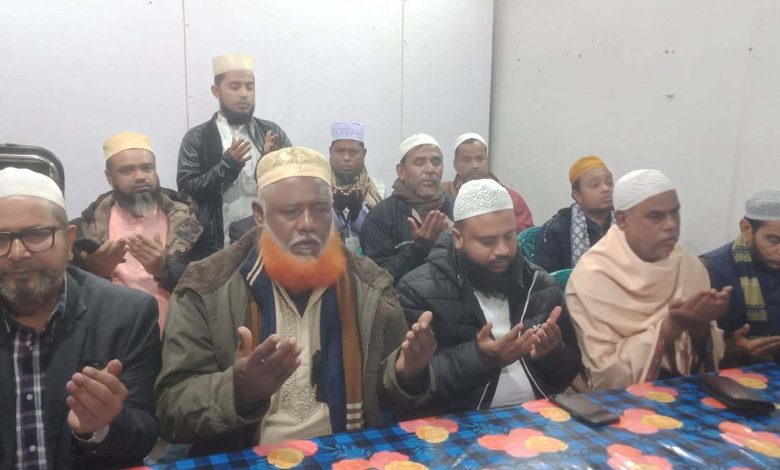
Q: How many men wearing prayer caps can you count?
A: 11